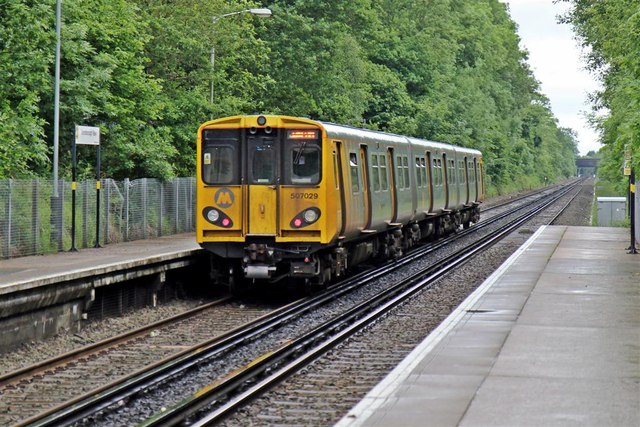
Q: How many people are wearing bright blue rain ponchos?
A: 0